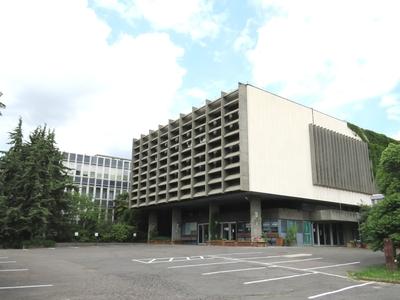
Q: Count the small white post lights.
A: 3